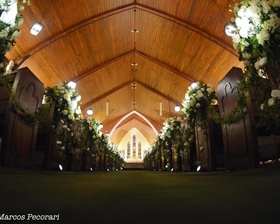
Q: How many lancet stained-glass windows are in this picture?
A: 3